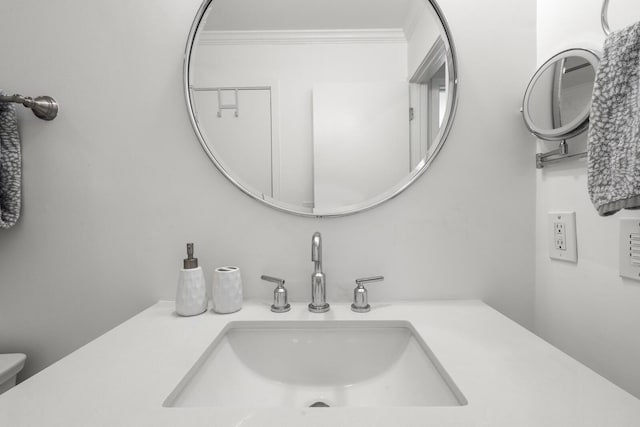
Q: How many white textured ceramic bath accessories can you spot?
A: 2